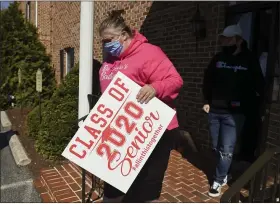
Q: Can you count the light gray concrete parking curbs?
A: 2